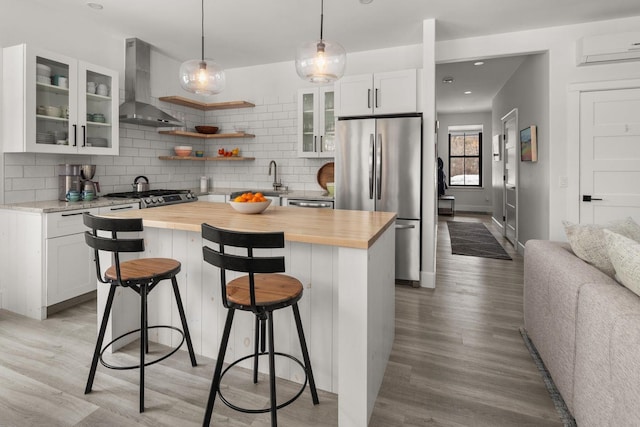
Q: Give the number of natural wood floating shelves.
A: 3